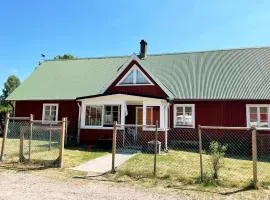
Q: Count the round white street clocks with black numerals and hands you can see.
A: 0